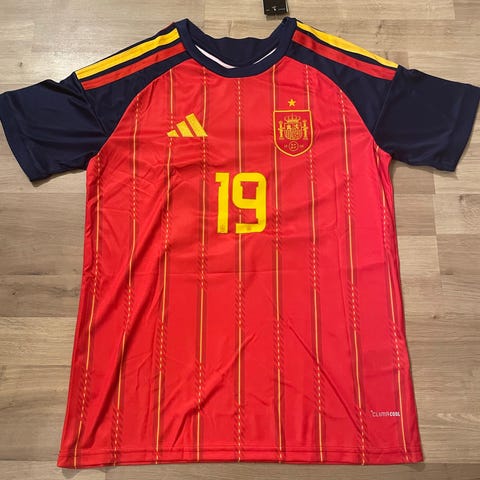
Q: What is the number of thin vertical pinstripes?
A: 9